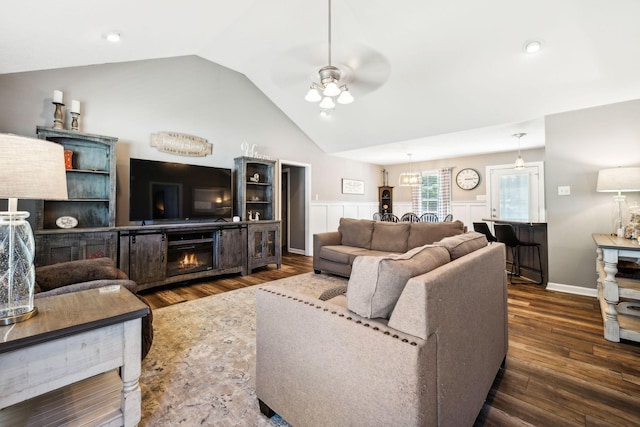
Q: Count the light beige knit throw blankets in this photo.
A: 0